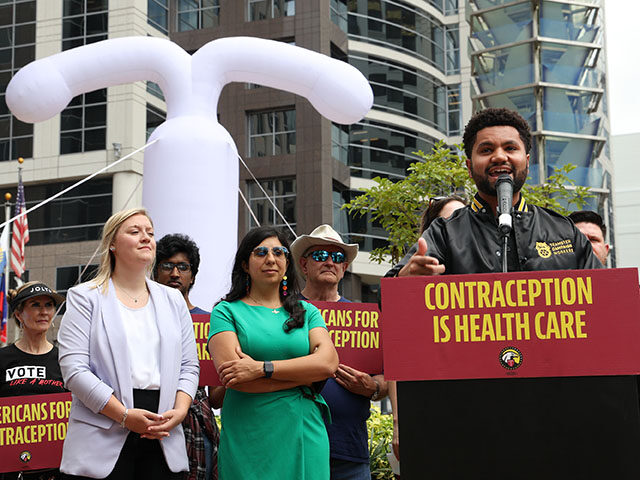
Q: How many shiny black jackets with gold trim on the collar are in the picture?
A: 1